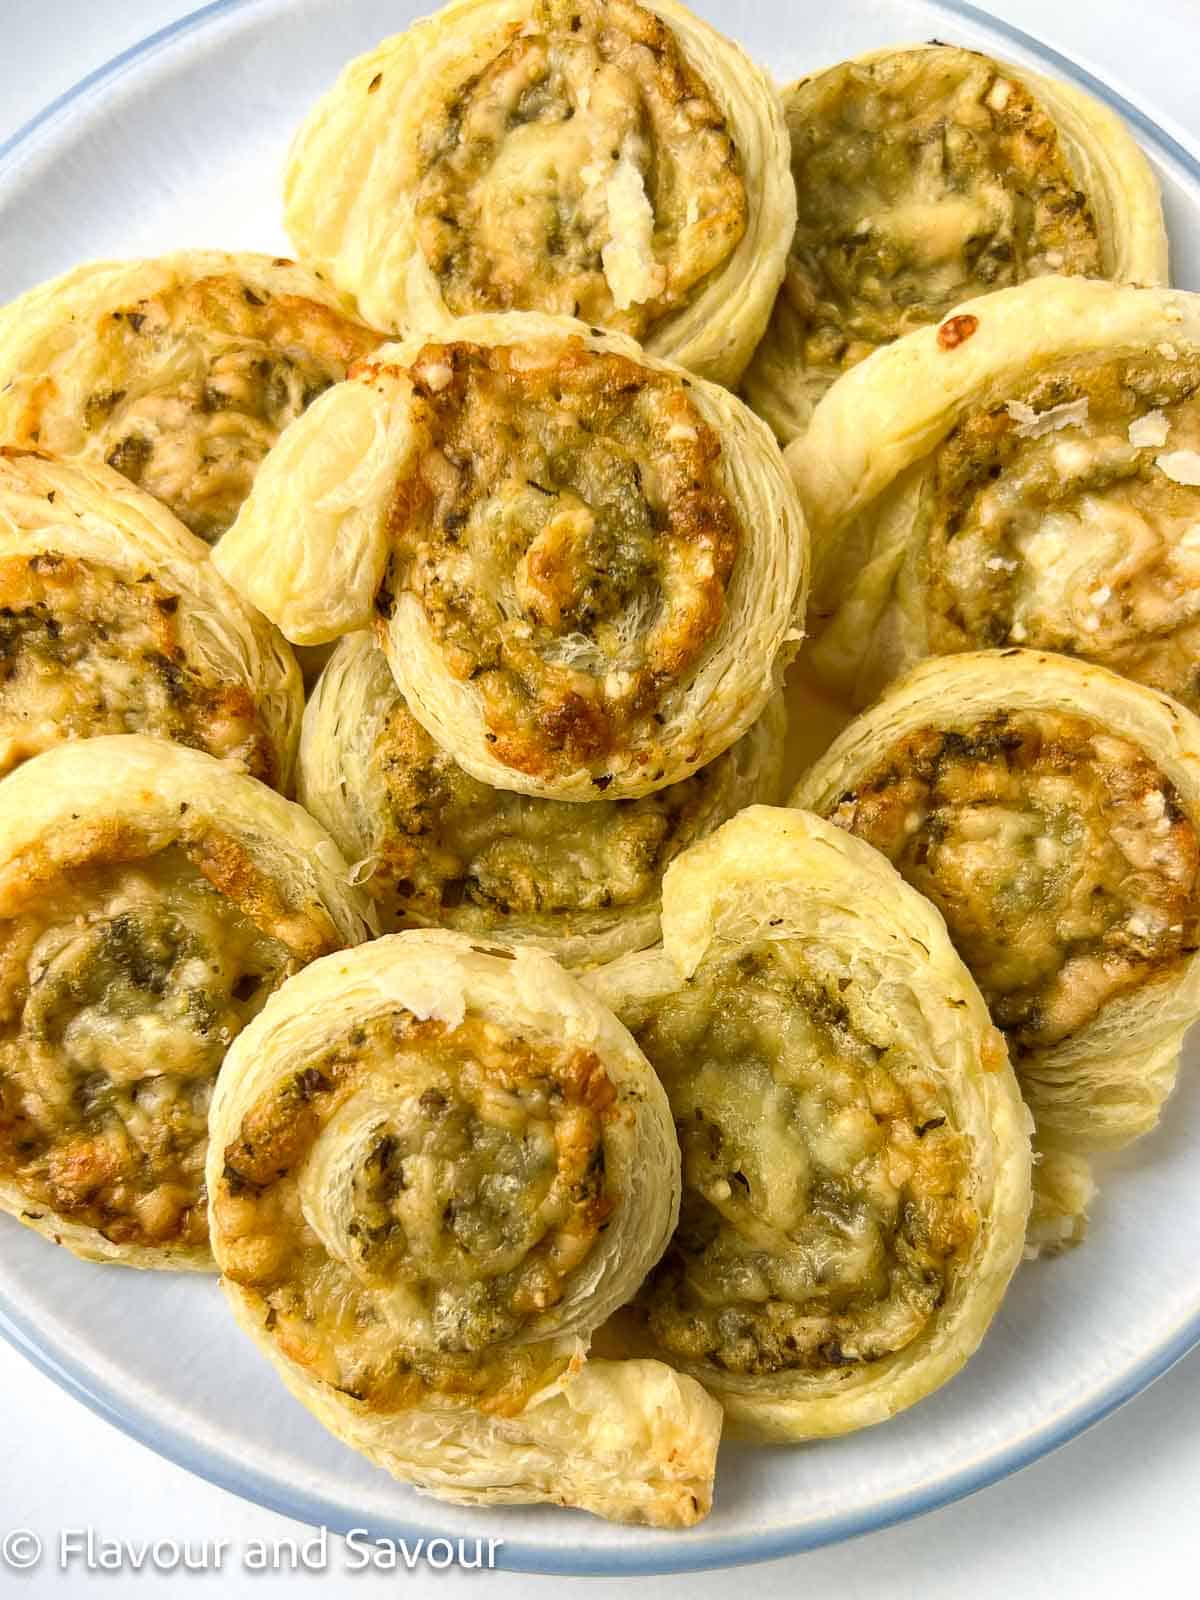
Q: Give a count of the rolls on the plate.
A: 11